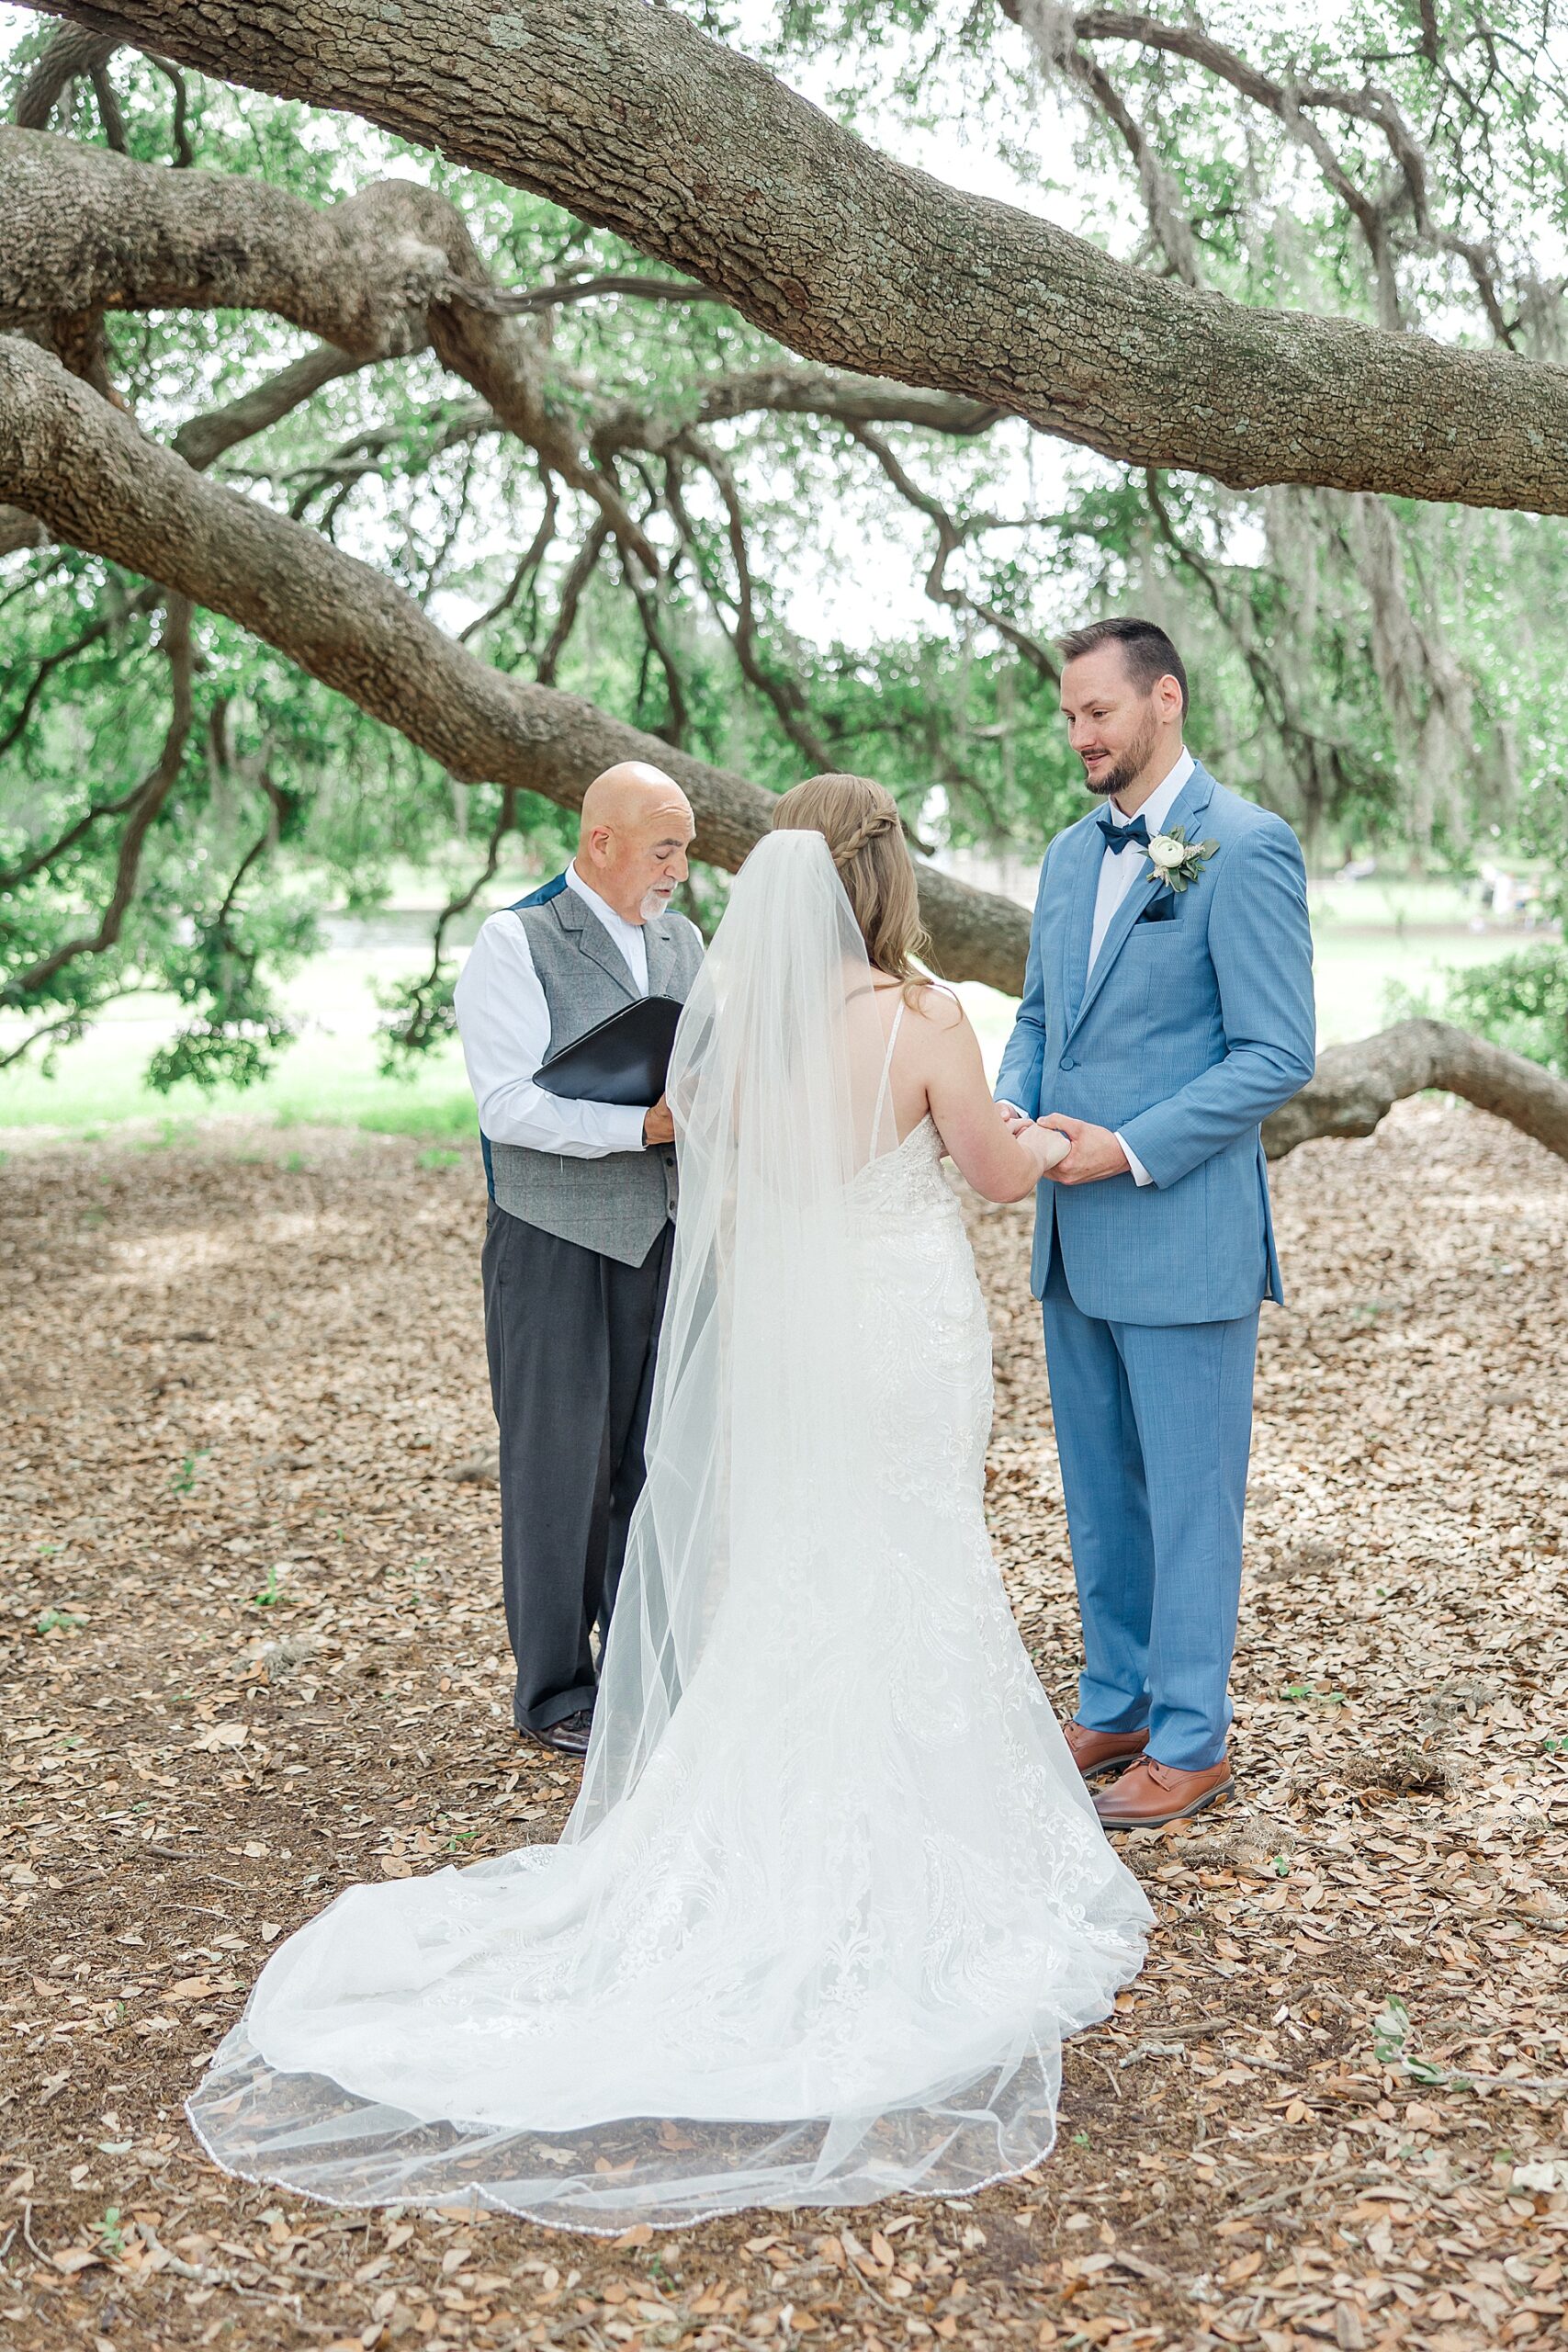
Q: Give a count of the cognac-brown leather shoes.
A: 2